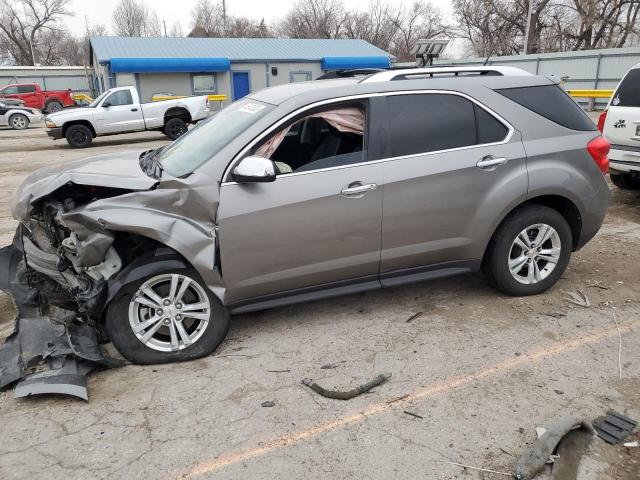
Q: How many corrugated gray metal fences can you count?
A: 2